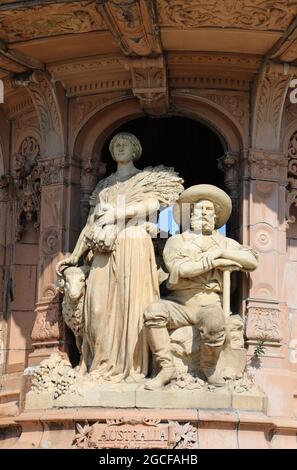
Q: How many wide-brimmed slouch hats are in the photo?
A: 1